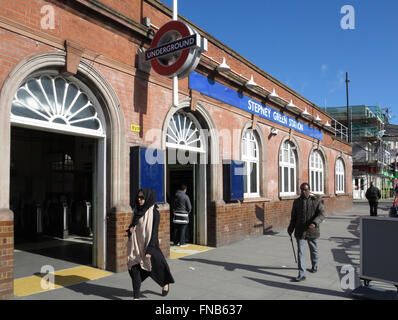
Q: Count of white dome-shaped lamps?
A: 7